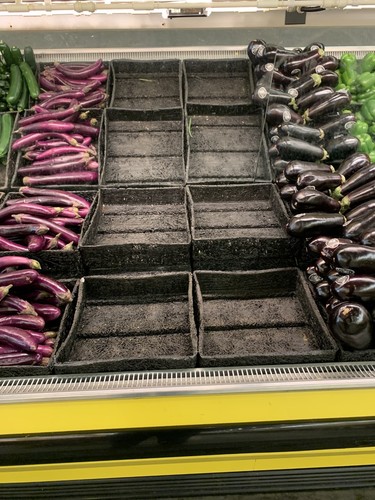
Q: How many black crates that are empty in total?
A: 8